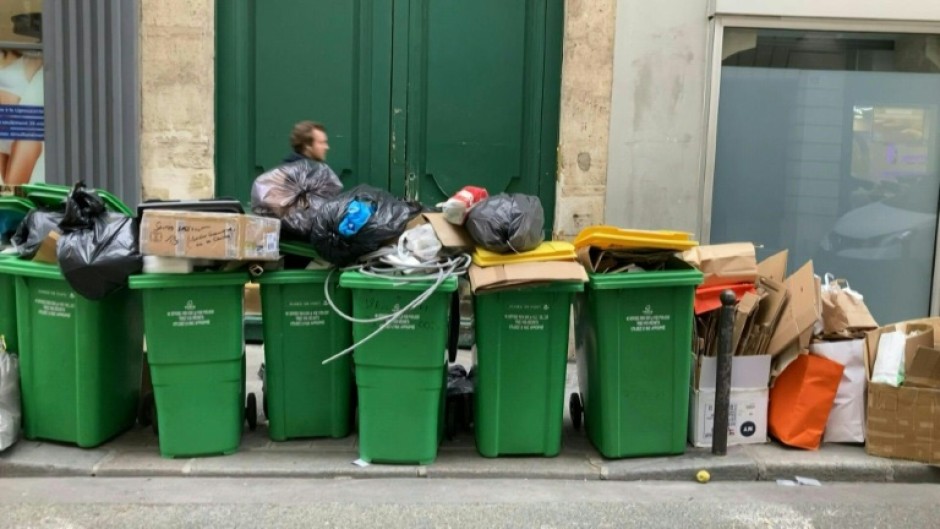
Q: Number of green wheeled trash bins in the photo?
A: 7